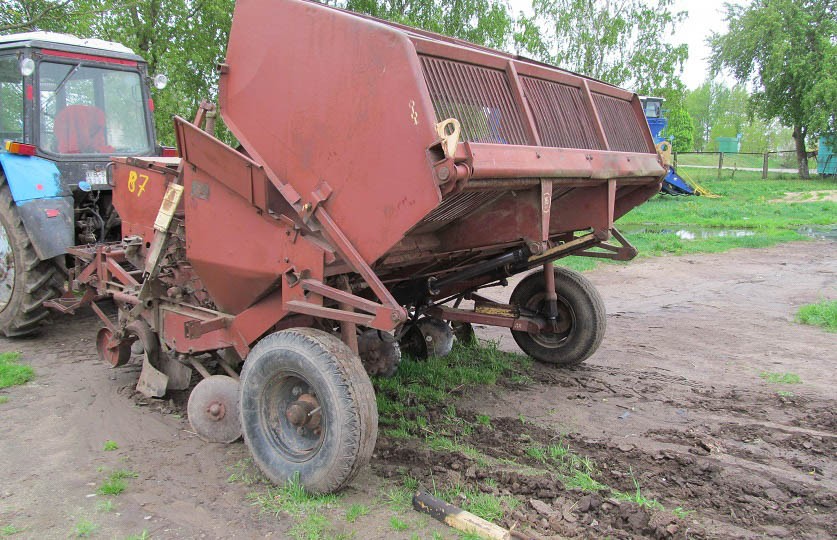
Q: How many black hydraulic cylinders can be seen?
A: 1